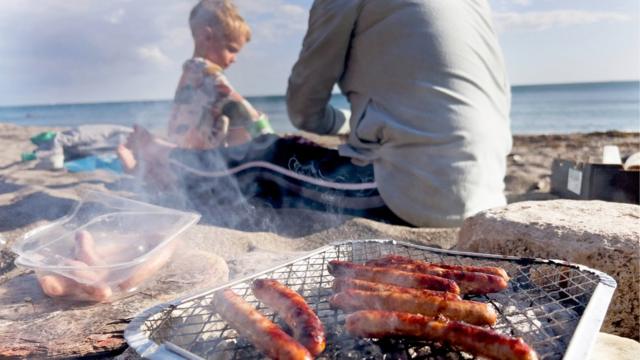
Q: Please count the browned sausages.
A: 8